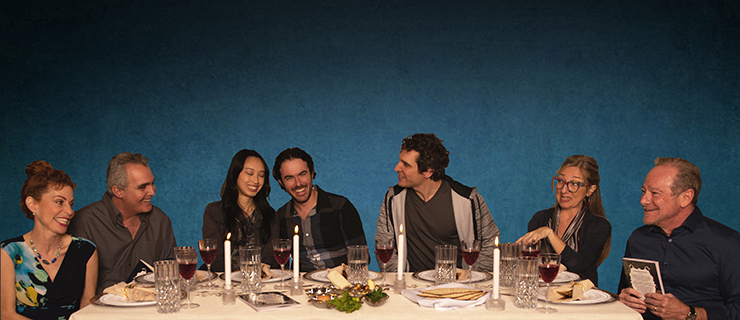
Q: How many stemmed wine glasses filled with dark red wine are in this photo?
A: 7